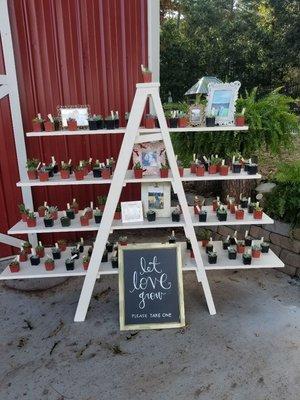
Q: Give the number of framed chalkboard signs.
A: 1